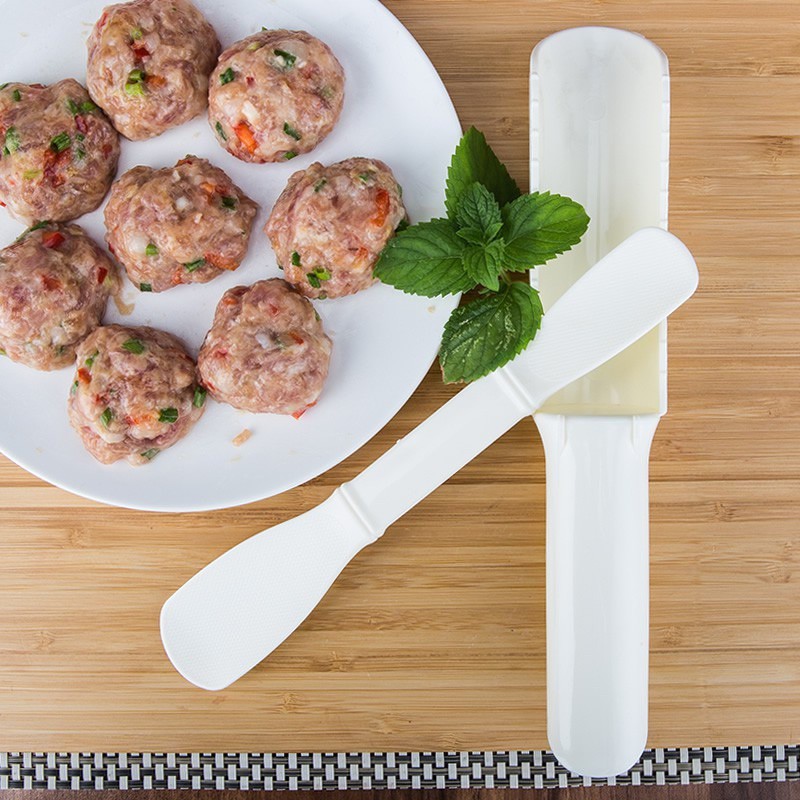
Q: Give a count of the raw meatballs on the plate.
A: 8